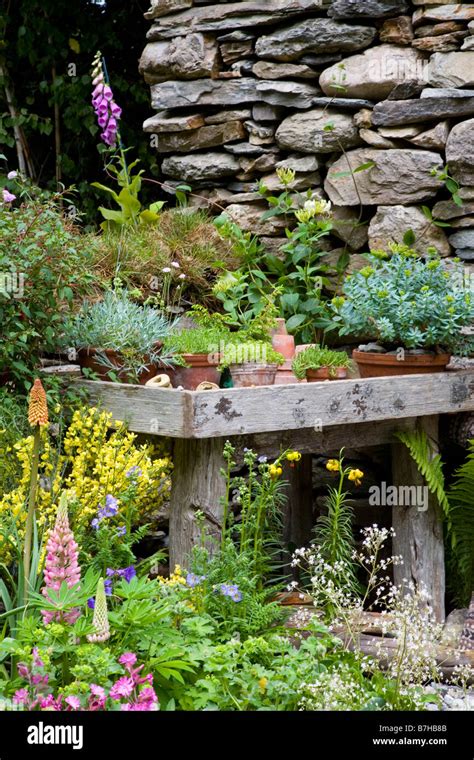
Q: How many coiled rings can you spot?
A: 2